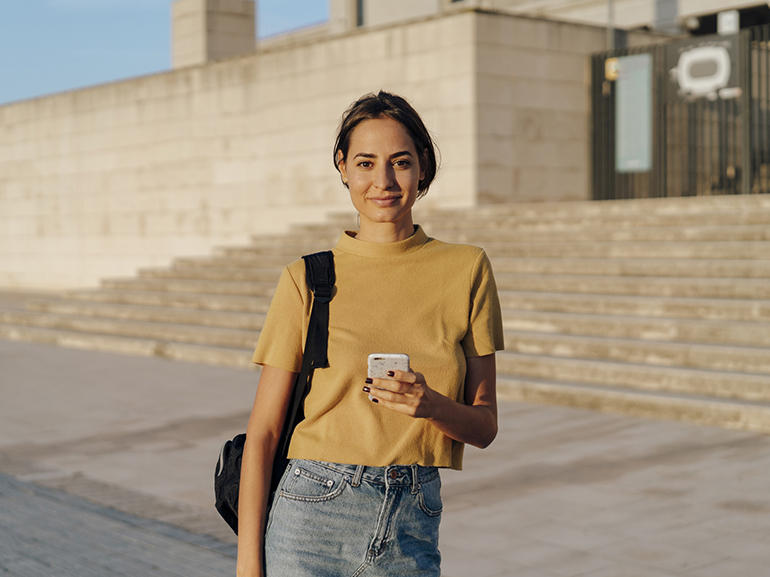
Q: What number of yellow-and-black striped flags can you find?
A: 0